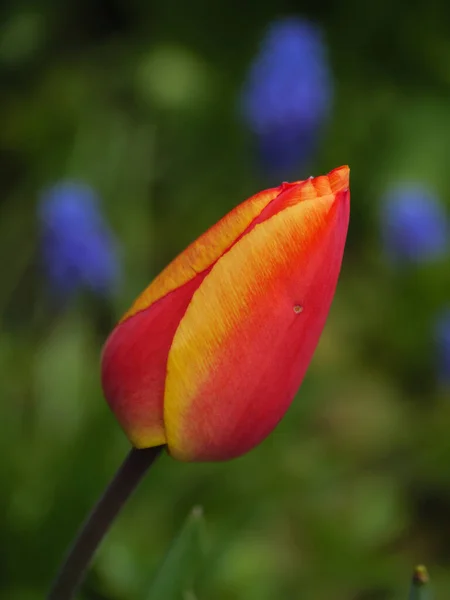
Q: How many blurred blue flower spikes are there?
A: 4